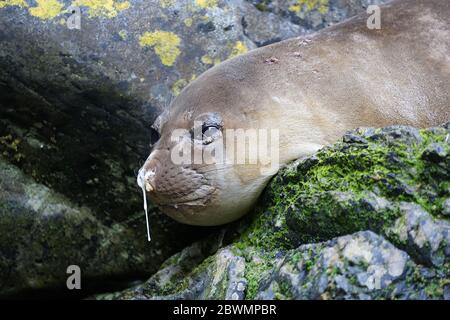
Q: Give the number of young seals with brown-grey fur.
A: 1